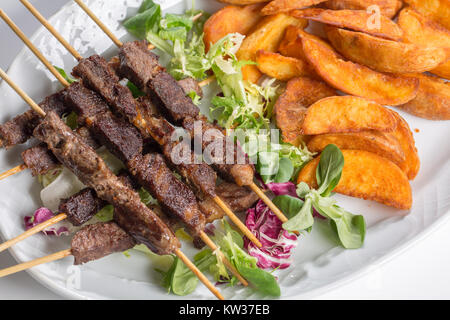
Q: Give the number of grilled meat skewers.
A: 8